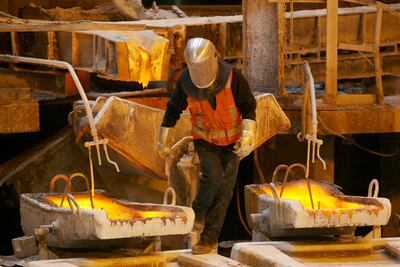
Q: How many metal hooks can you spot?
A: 8